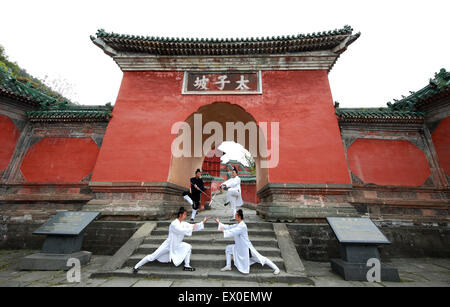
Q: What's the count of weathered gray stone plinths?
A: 2